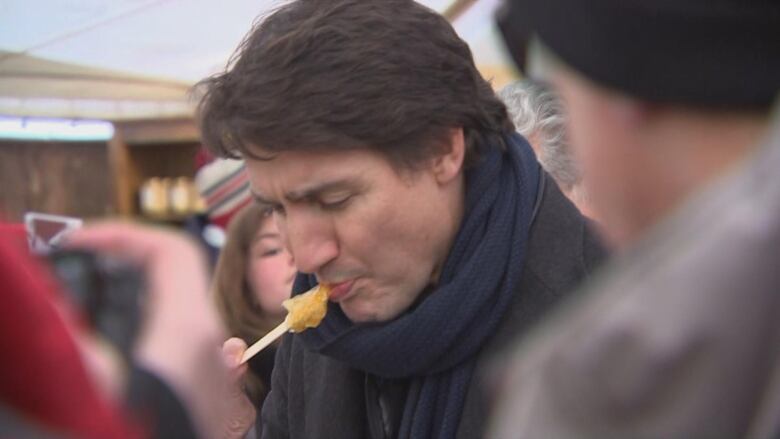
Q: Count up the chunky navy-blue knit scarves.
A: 1